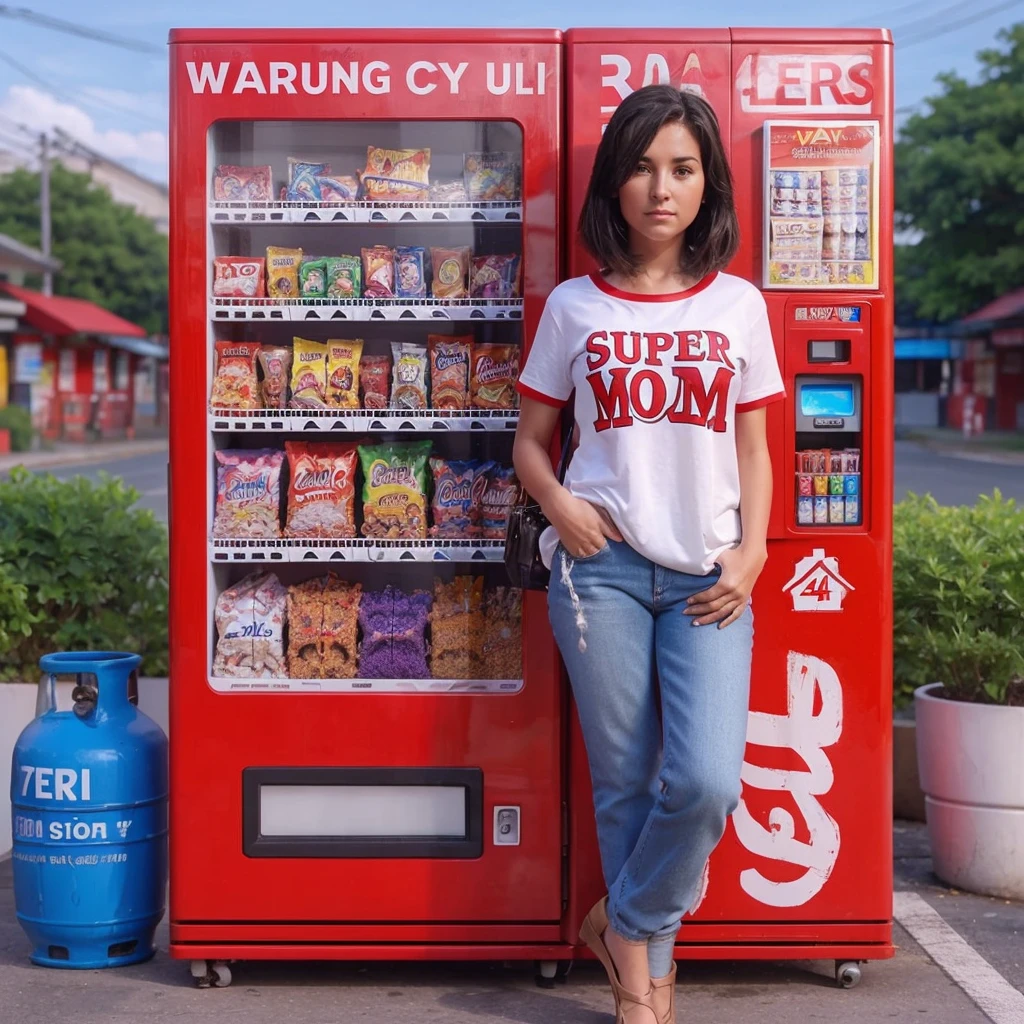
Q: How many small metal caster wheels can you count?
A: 3